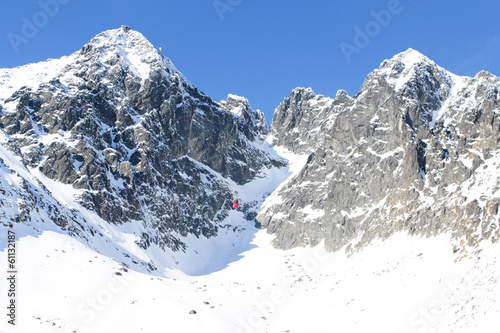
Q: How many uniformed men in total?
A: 0